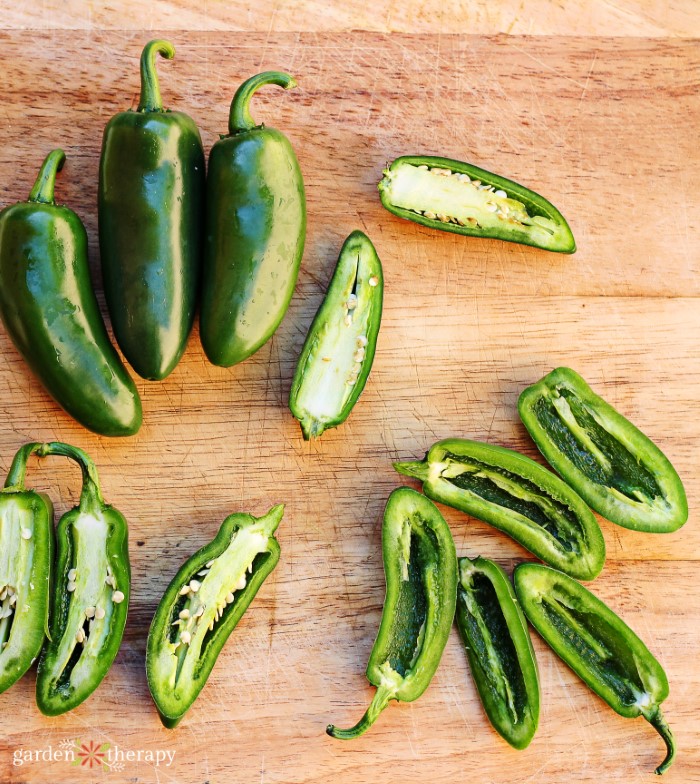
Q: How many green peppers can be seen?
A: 13